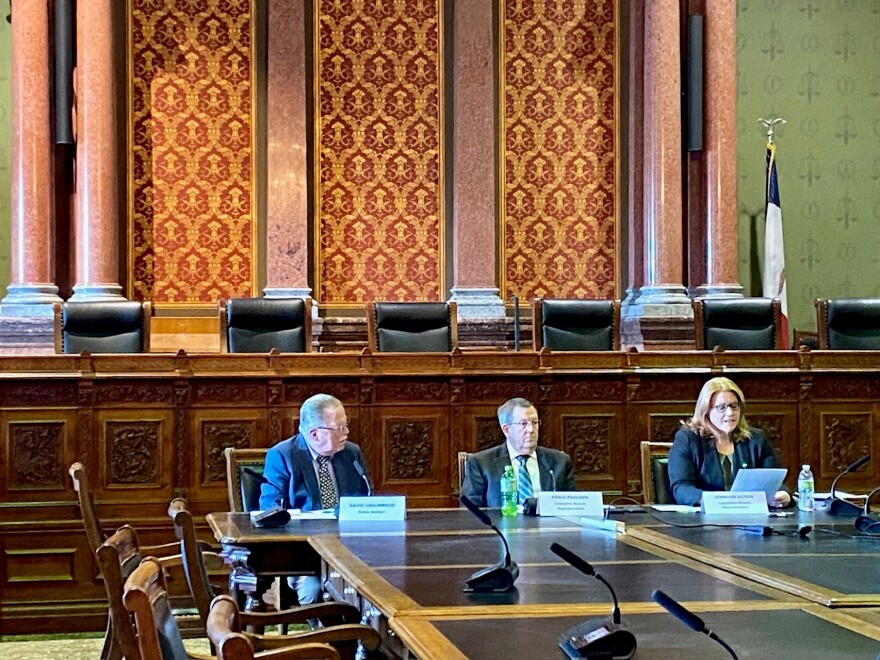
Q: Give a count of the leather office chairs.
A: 6